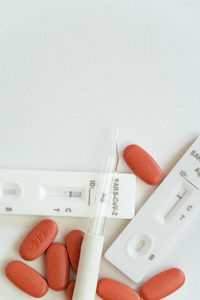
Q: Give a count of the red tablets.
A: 8